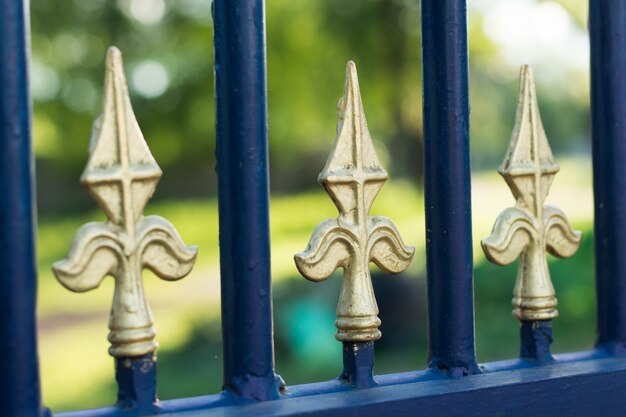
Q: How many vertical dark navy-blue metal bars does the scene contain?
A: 4